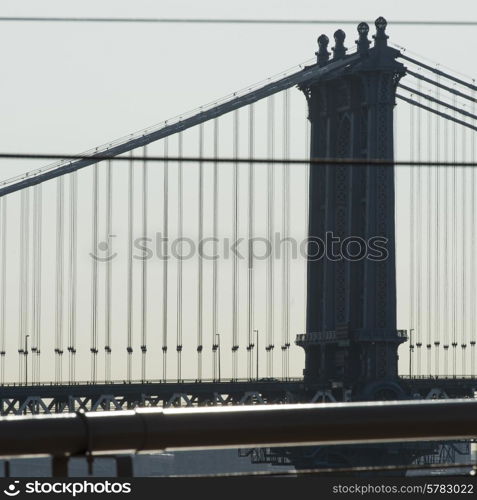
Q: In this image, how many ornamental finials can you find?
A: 4